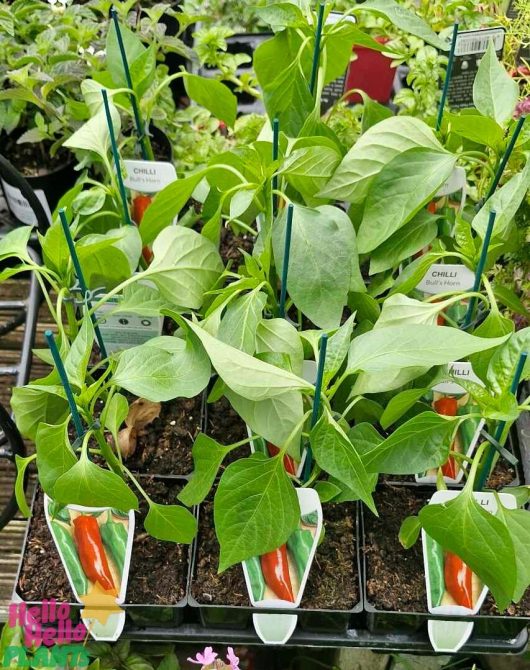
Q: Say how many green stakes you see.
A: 12